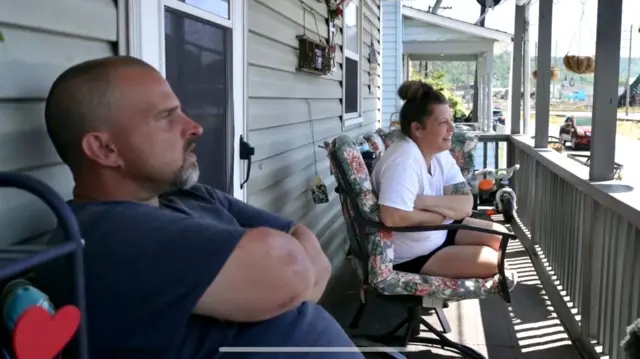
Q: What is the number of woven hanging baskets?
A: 2